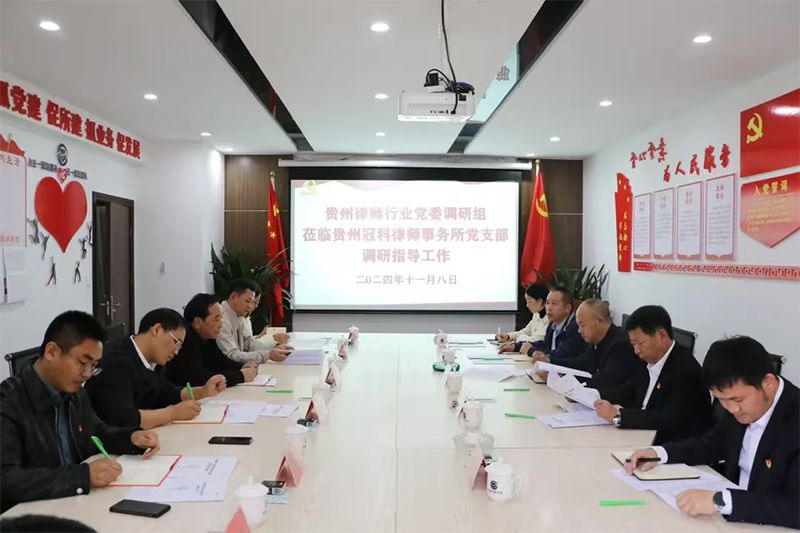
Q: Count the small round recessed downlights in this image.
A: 12